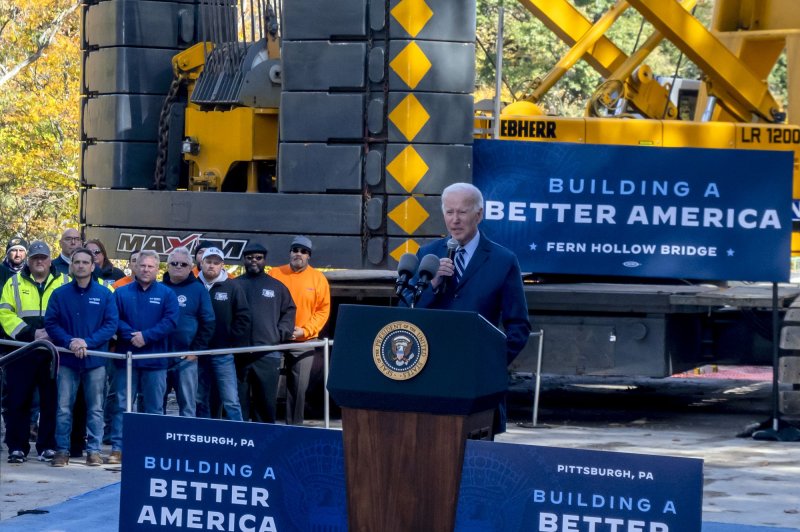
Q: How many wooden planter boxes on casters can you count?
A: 0